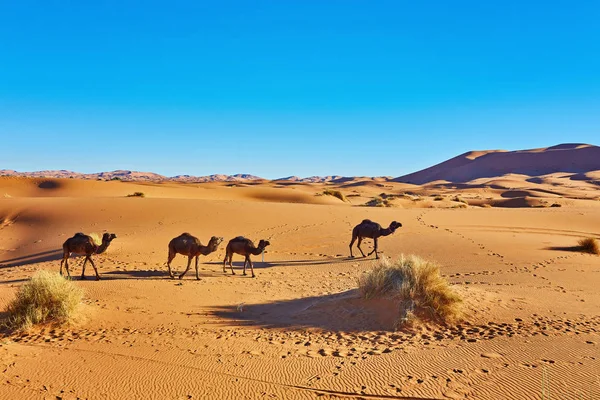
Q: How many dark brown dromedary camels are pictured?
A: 4